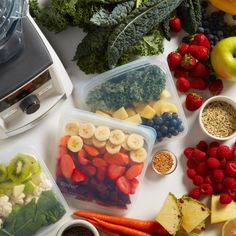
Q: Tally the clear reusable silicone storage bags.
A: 3